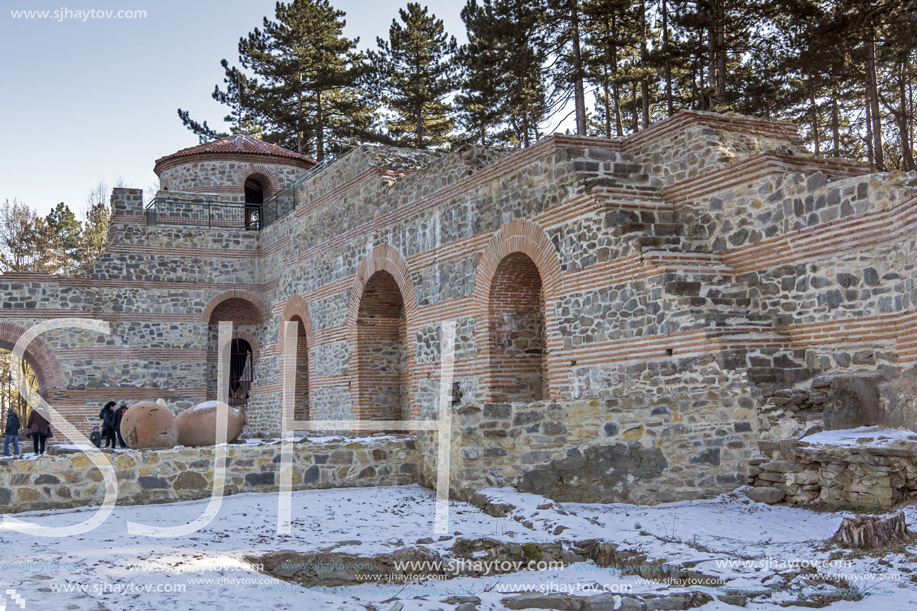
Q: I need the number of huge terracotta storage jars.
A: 2